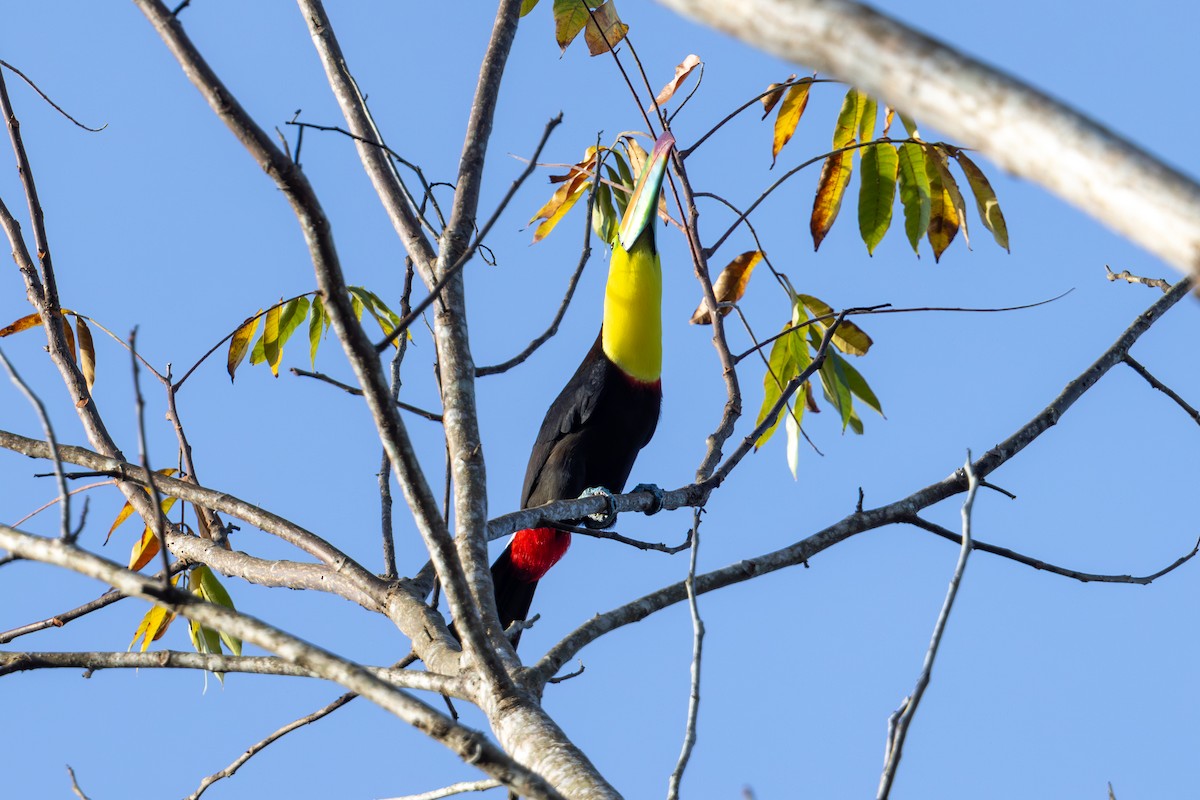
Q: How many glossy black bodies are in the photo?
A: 1